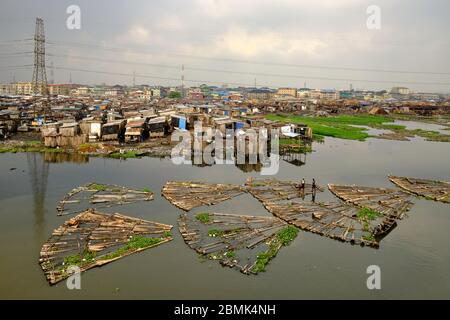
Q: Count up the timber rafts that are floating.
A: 7